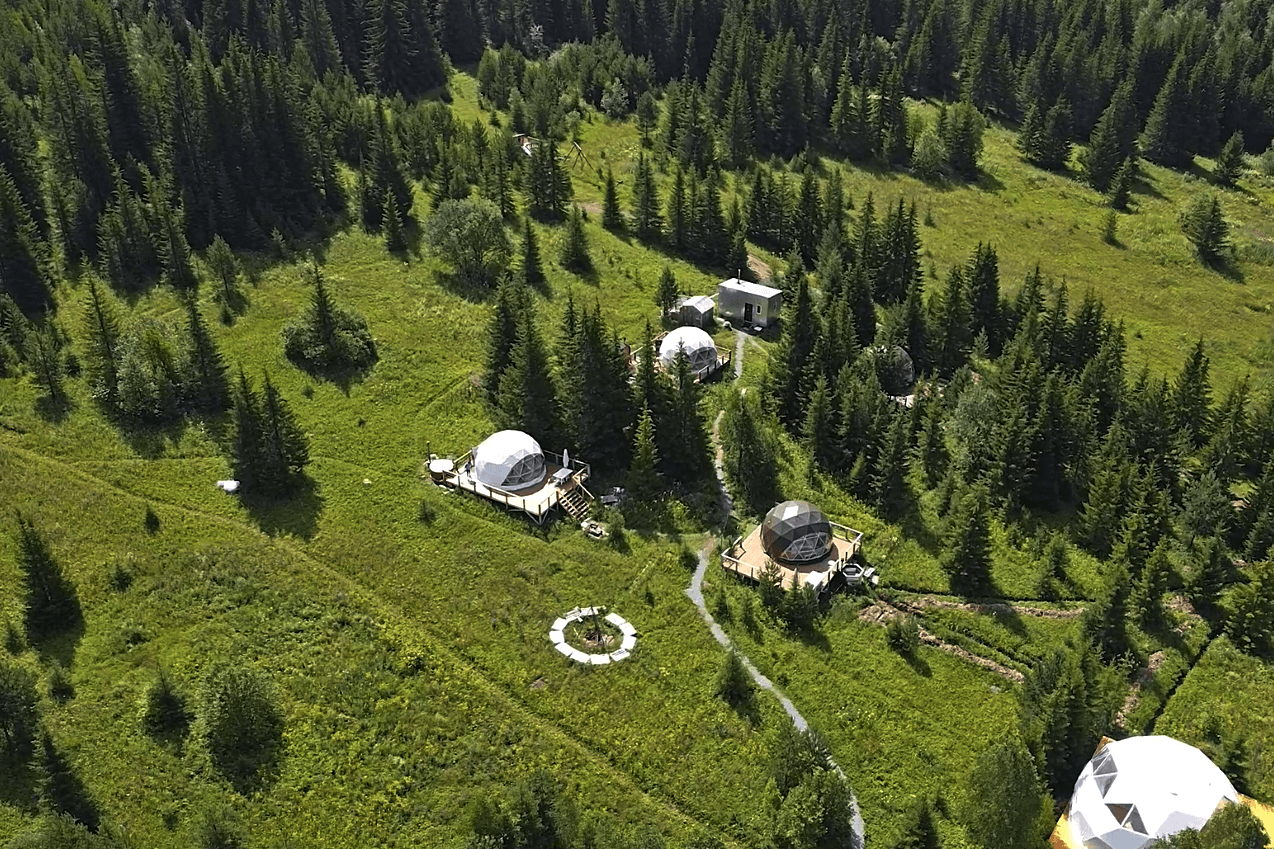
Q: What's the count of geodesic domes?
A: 5